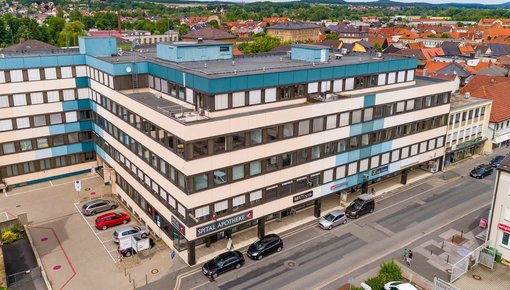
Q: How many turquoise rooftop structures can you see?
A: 3